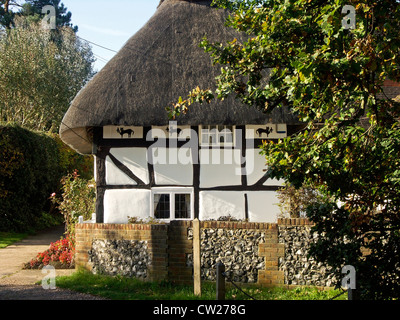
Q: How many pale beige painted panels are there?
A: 3